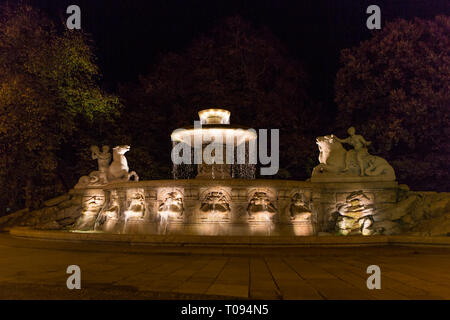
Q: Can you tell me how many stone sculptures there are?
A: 2